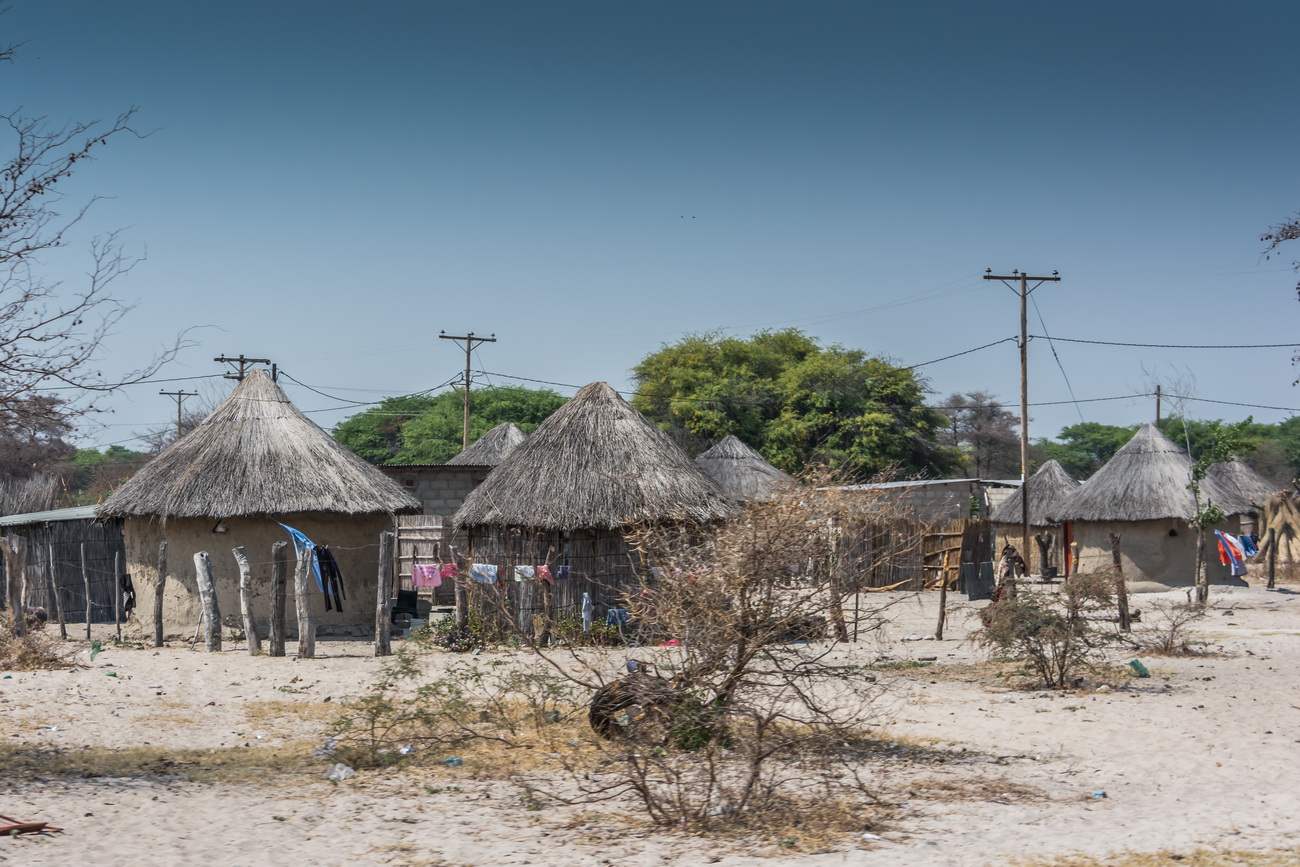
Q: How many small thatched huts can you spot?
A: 7